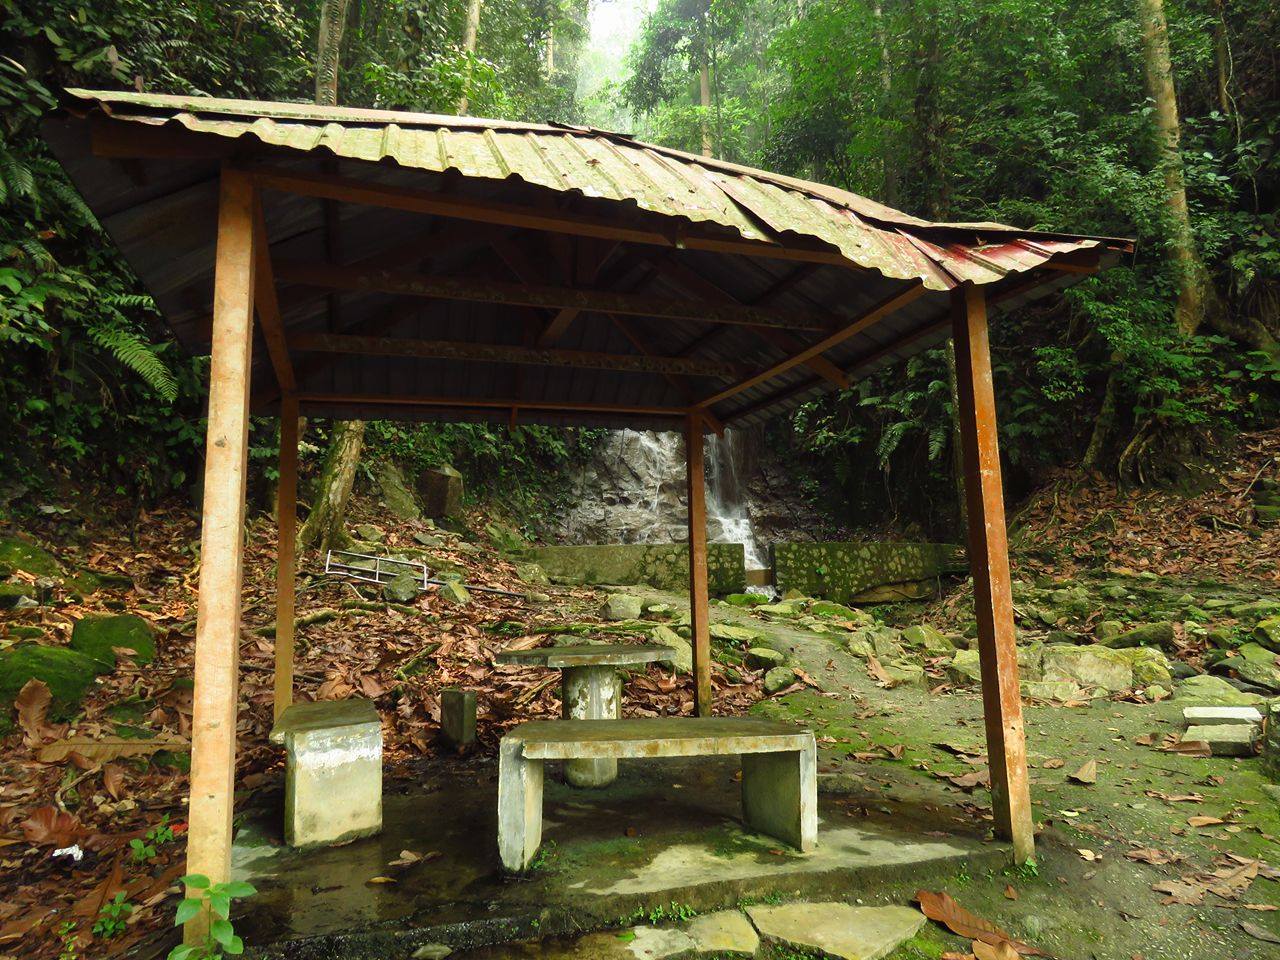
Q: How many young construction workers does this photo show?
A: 0